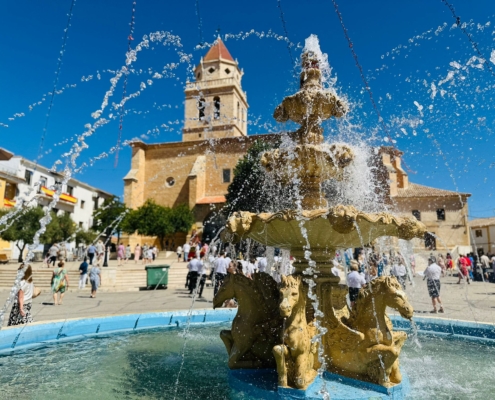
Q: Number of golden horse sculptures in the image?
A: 3